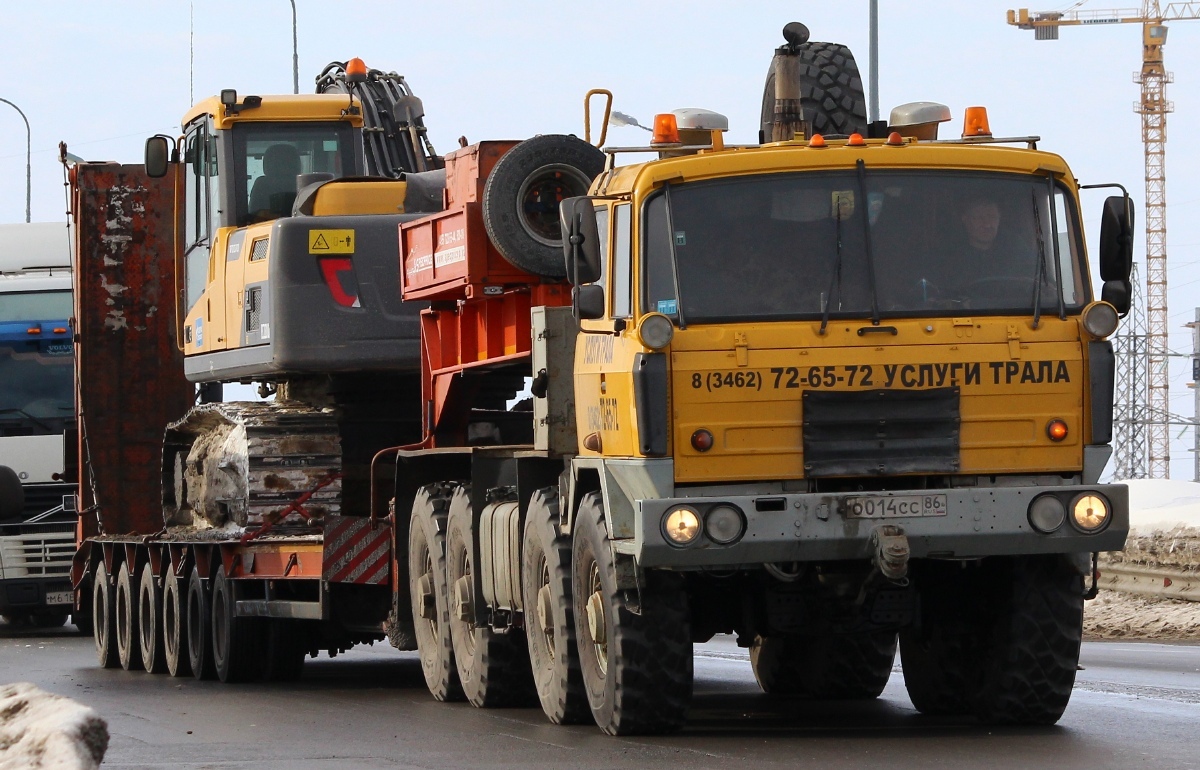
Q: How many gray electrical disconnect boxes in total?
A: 1